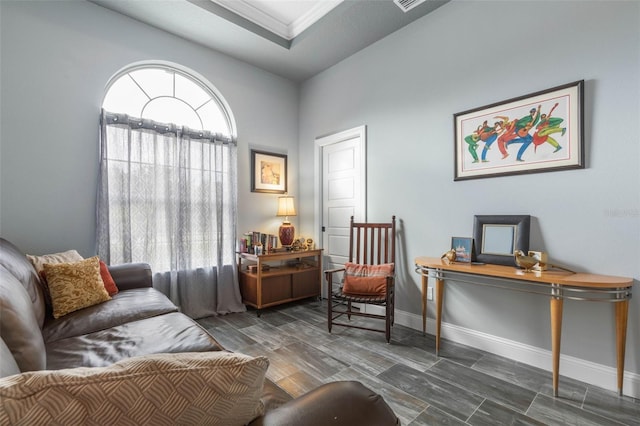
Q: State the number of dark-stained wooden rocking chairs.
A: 1